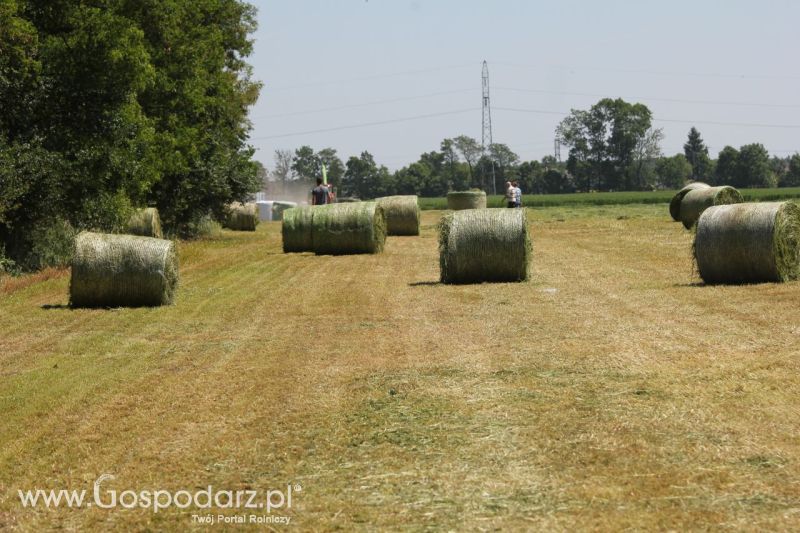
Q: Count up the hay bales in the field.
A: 11